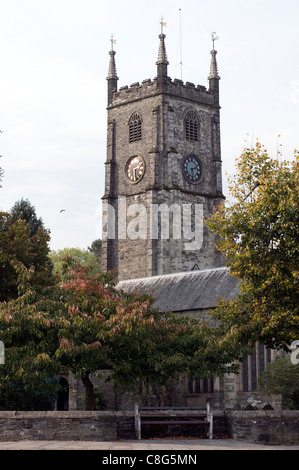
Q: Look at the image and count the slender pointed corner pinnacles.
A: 3